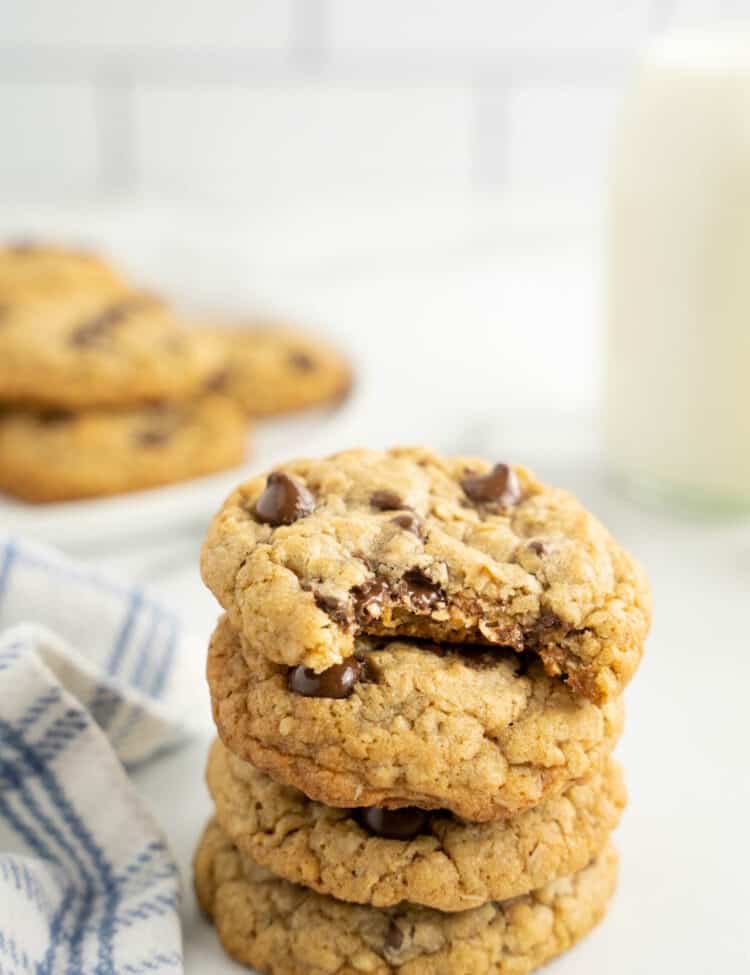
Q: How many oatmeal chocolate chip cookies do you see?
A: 8